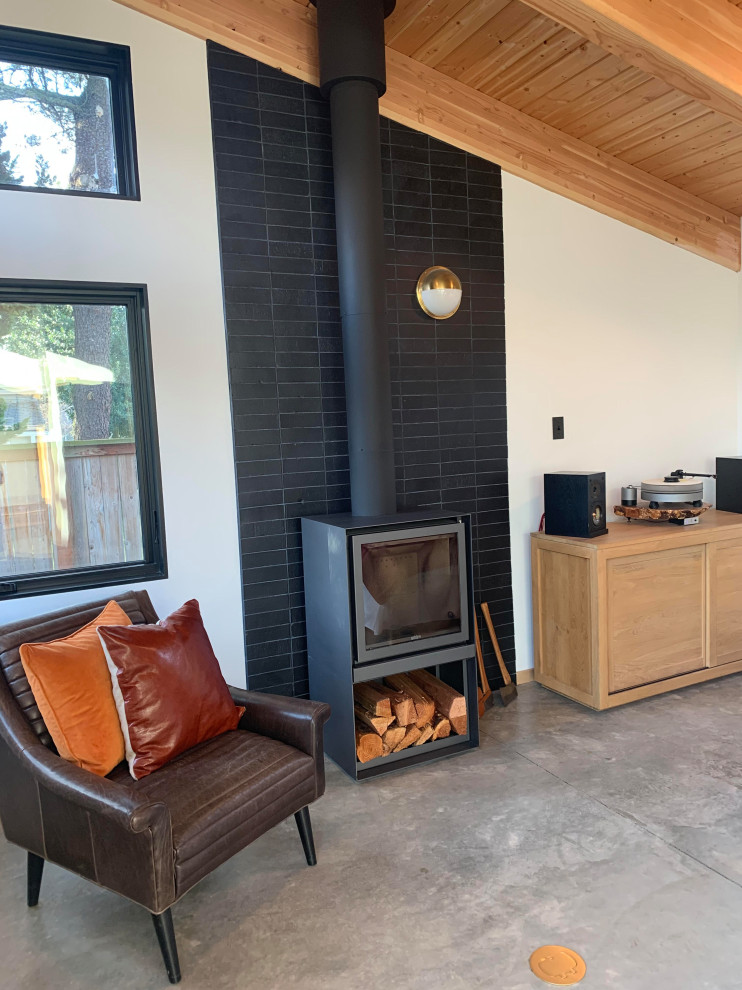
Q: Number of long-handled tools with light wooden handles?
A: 2